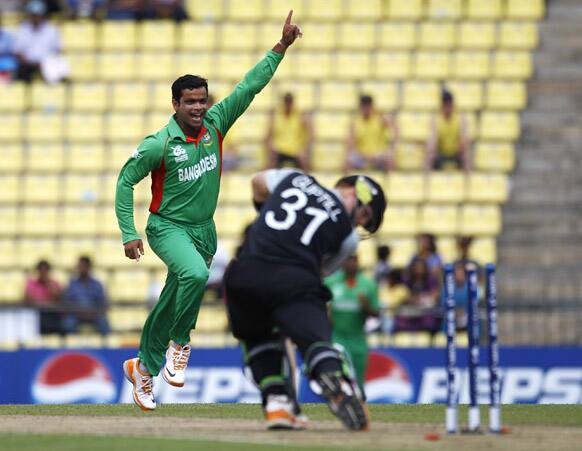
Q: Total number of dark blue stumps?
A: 3